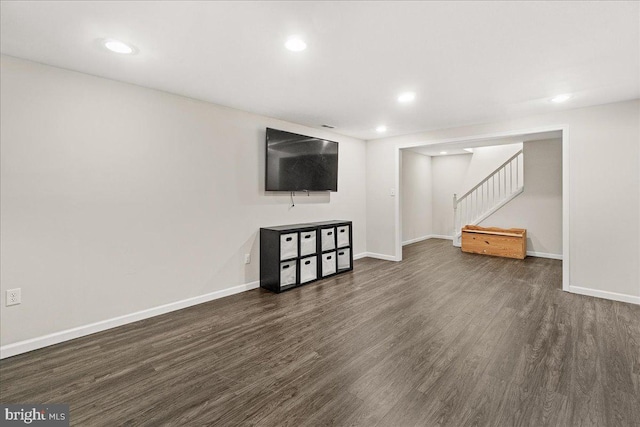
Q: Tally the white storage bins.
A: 8